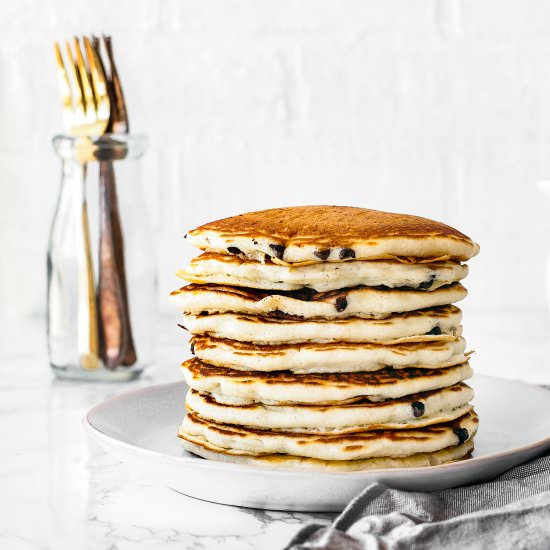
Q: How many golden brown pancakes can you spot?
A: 9